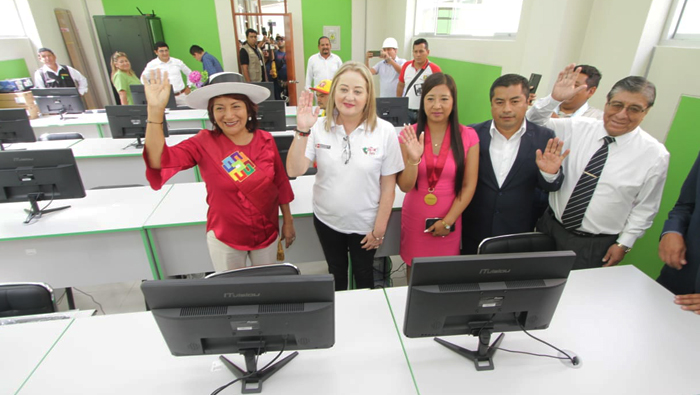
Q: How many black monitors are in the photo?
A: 11